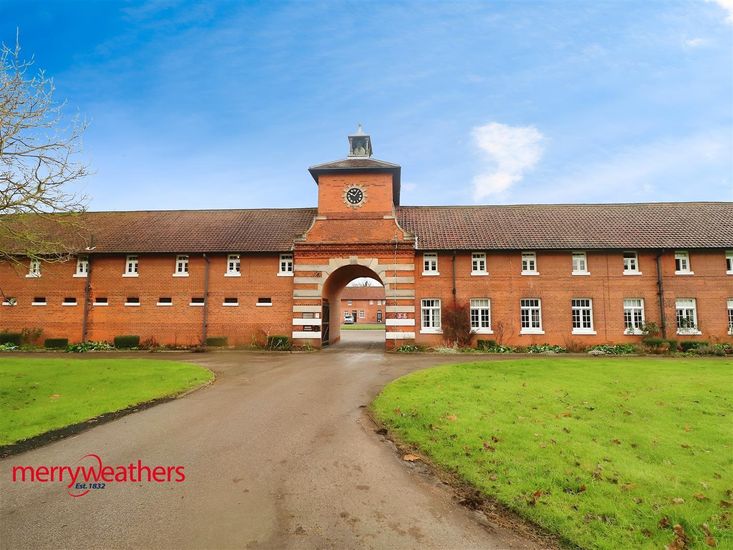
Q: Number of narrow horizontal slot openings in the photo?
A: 9